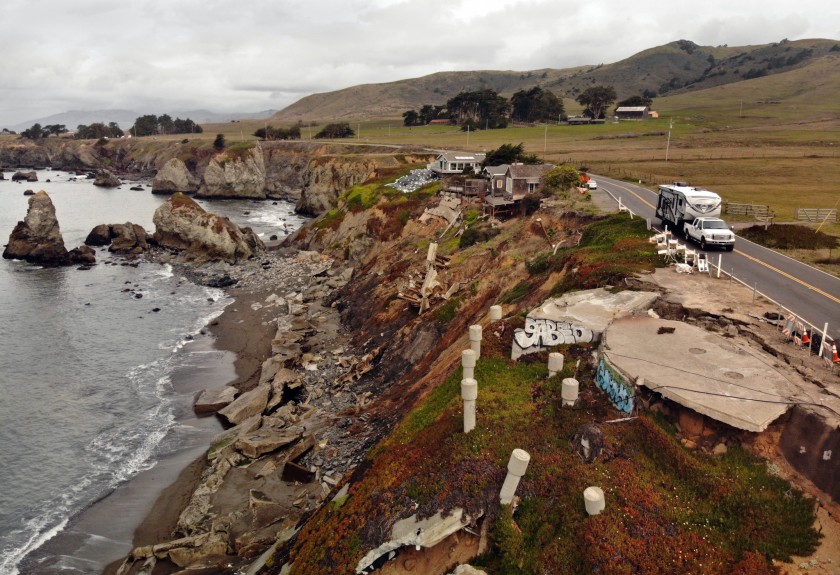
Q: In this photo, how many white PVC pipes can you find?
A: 8